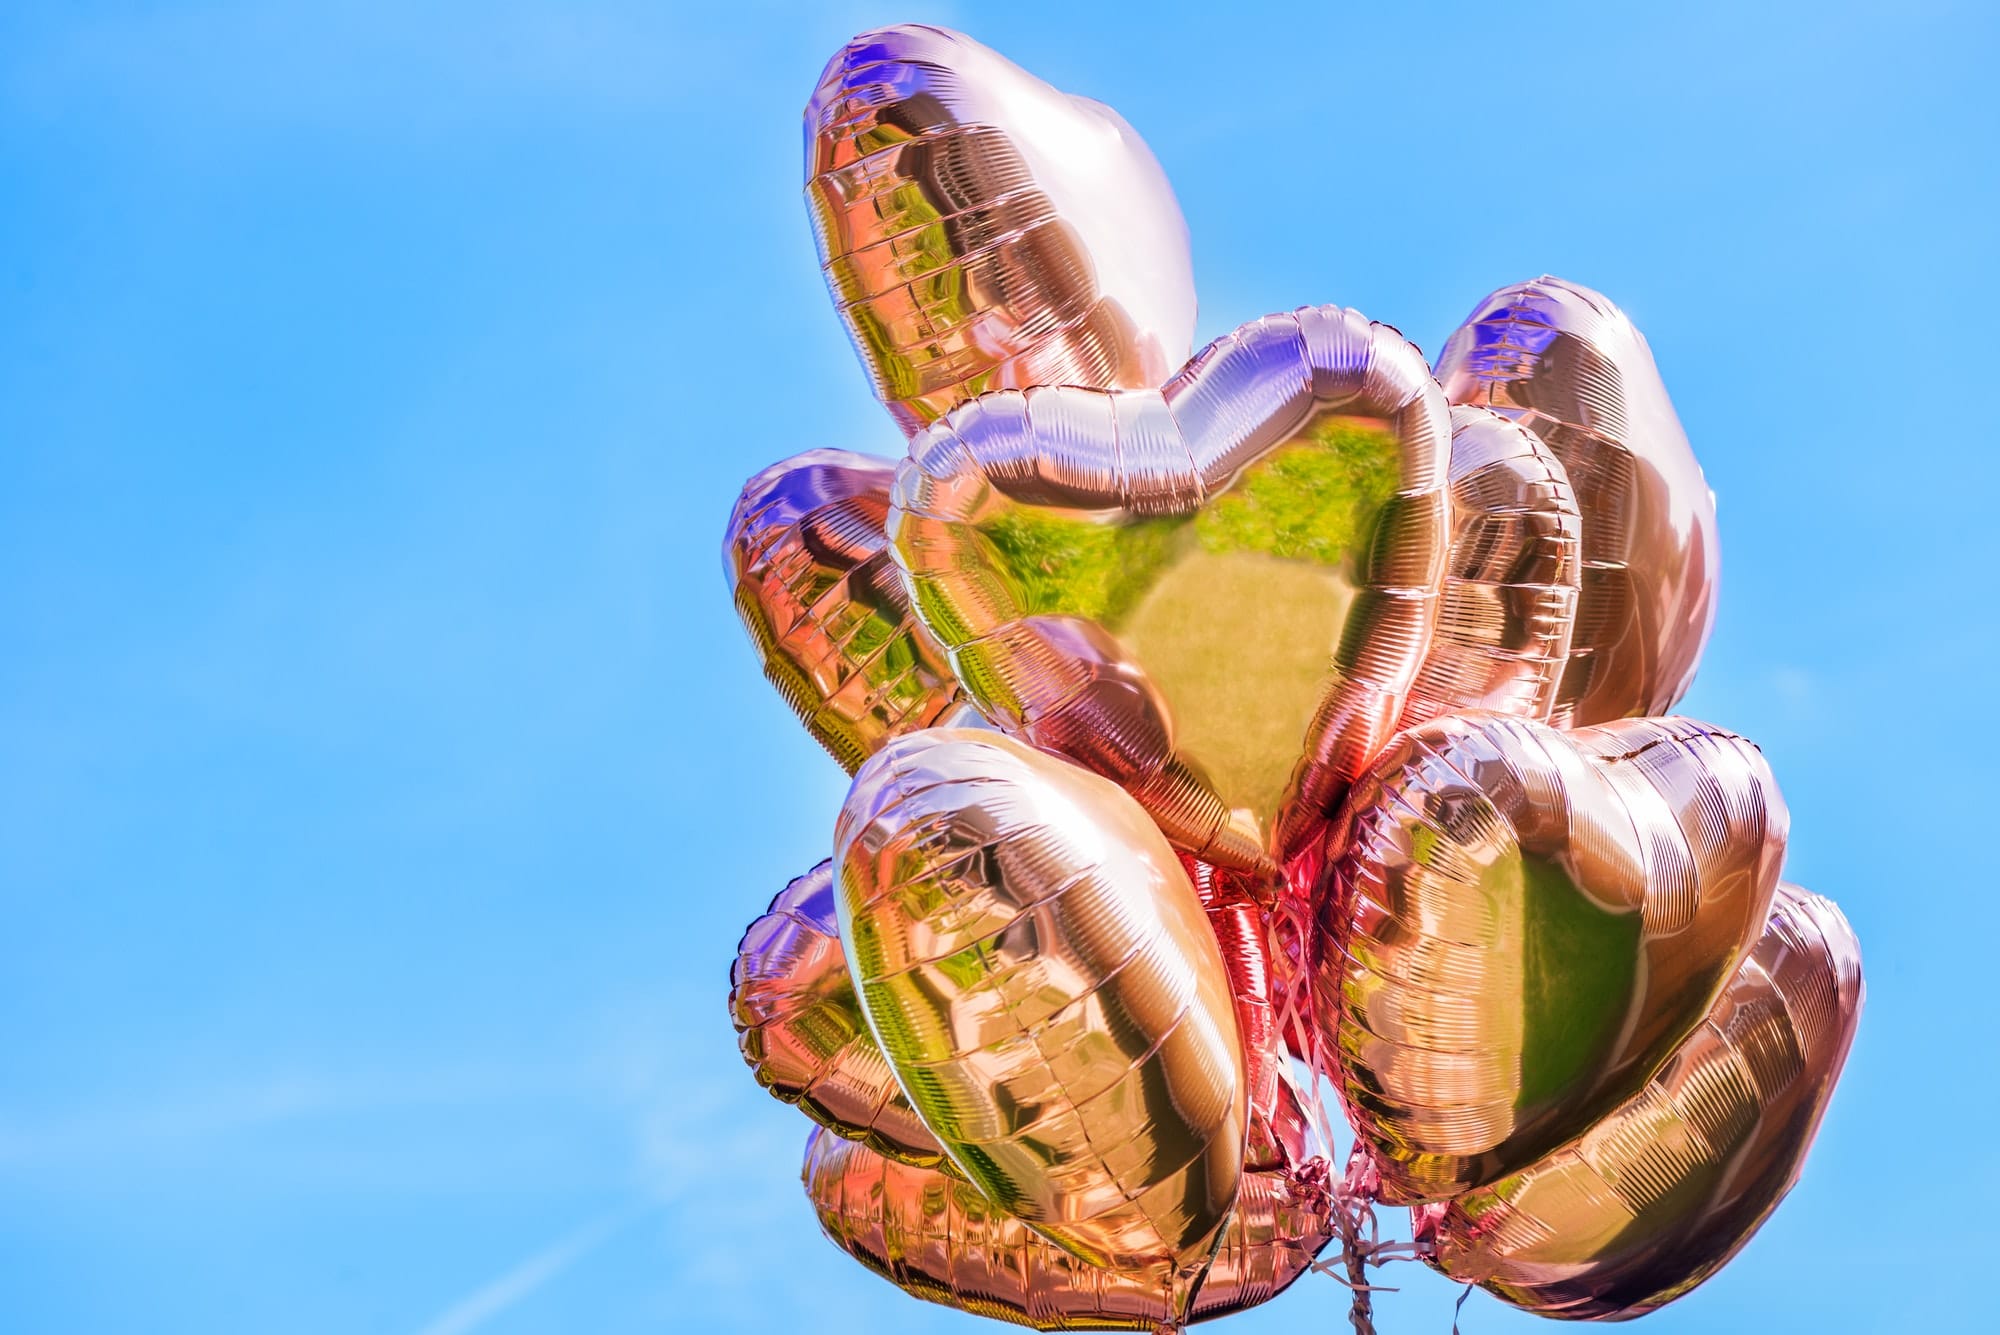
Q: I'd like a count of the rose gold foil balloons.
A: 10